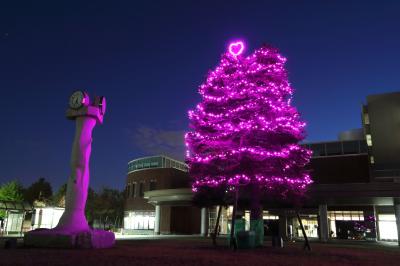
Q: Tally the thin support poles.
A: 3